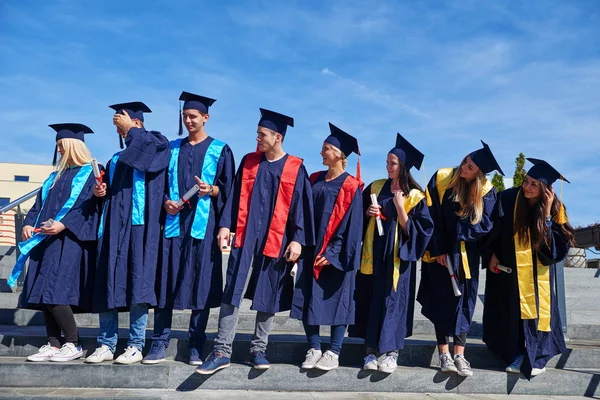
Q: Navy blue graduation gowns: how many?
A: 8